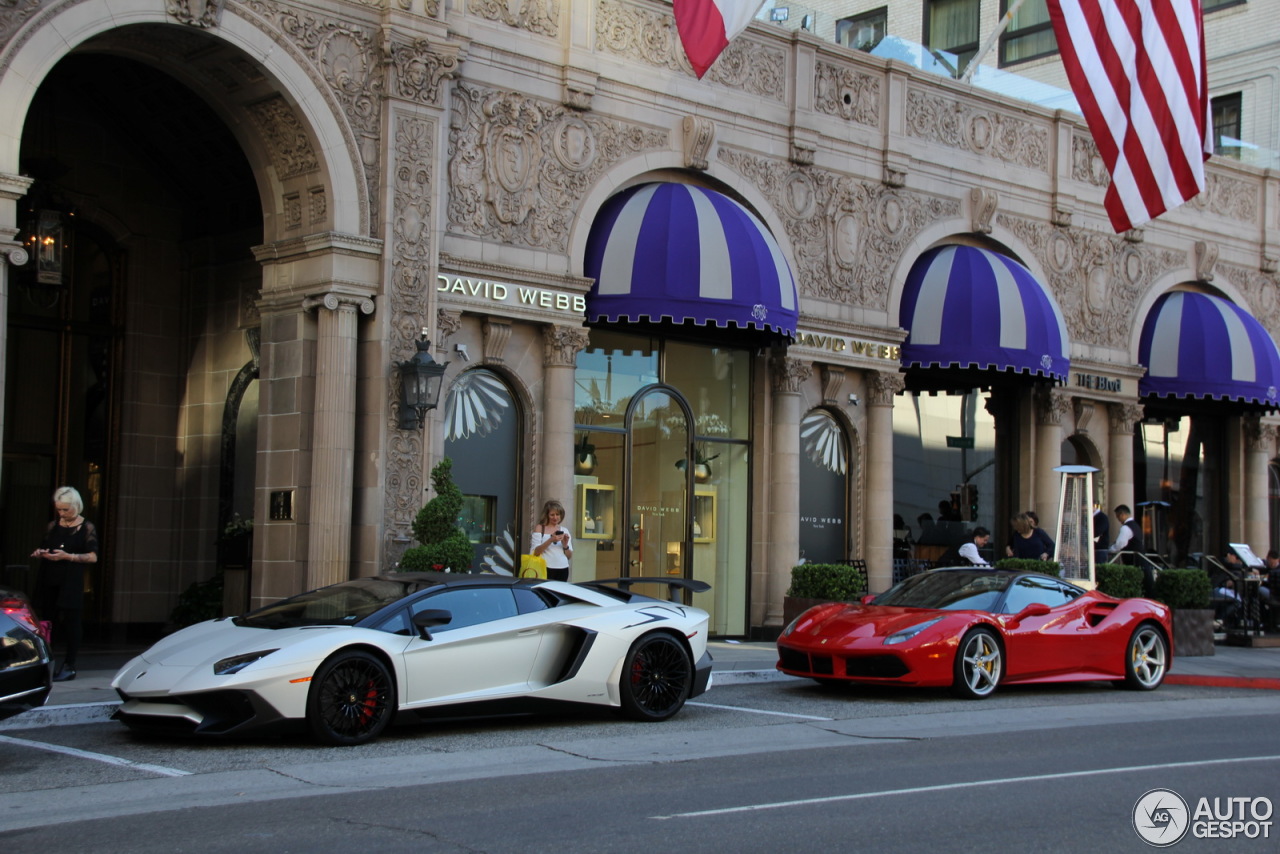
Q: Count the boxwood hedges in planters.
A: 4